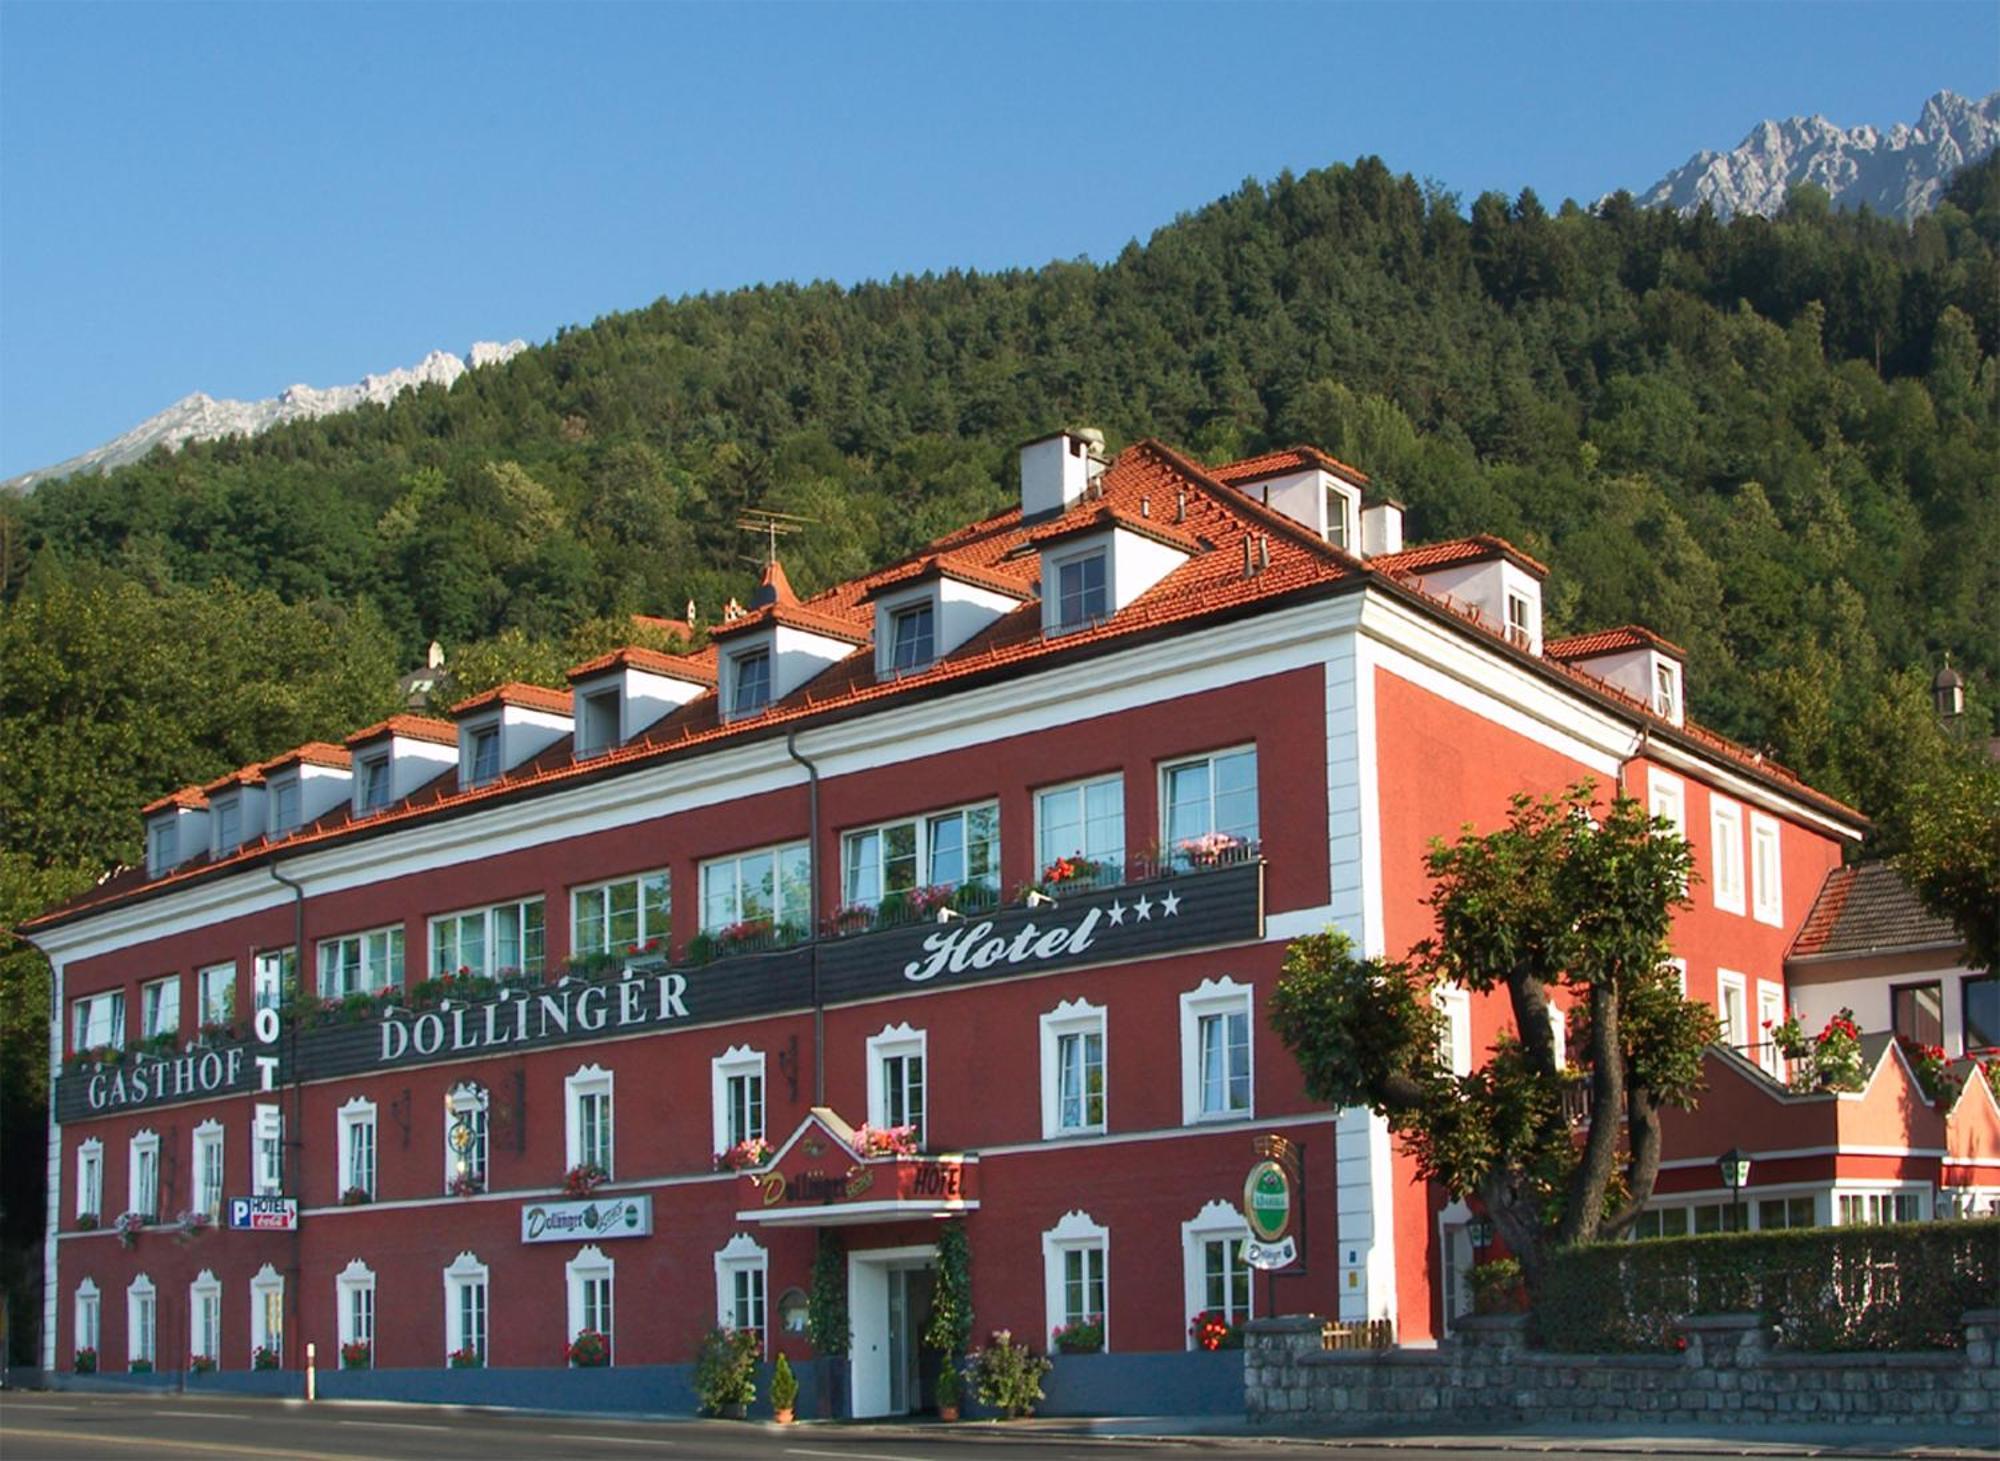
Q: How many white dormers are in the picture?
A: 12